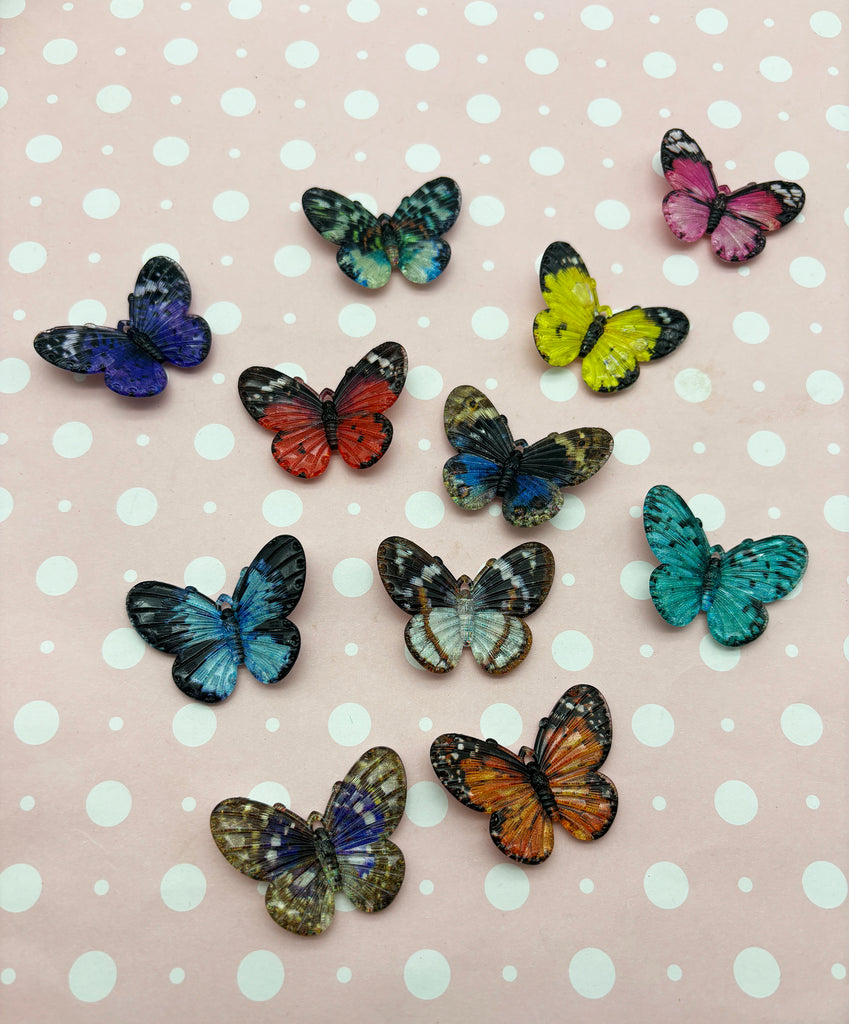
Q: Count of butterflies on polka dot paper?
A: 11